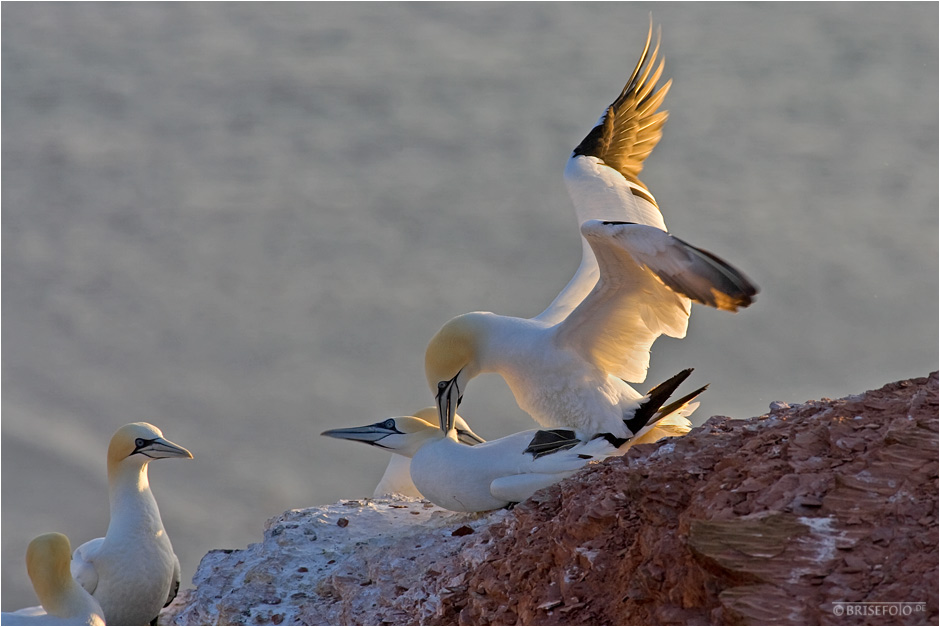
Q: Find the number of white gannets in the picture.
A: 5